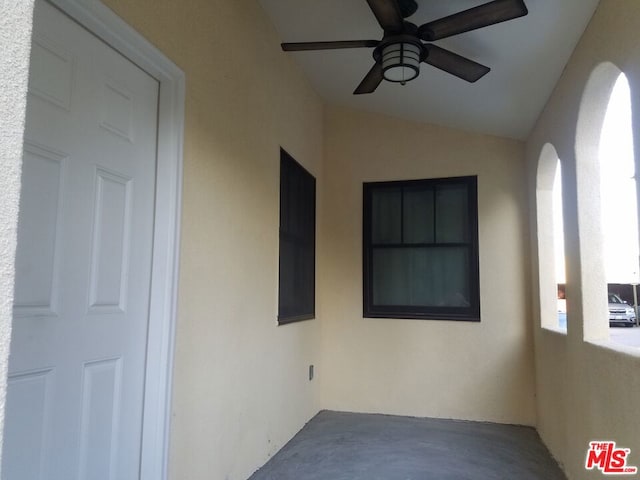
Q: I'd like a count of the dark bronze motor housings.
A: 1